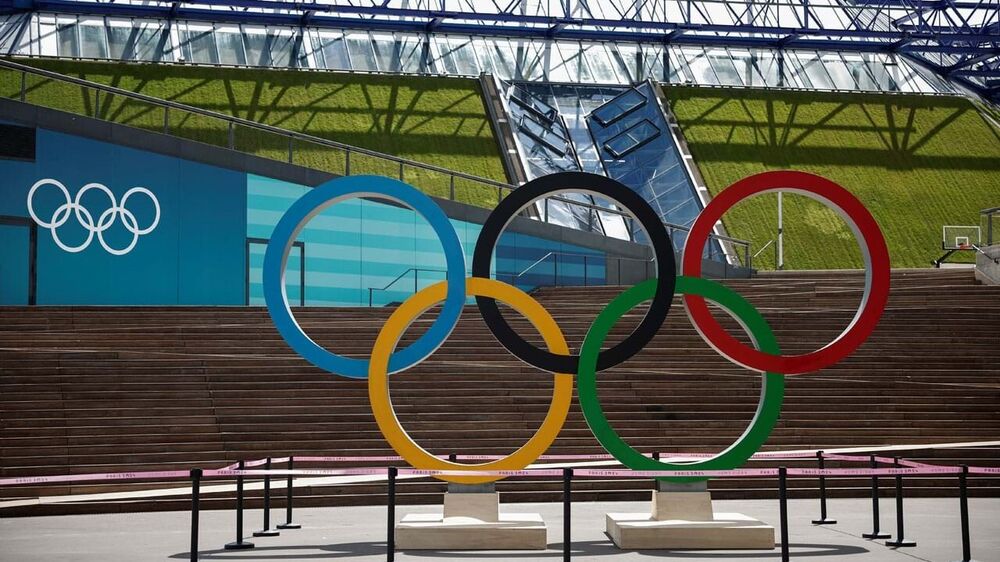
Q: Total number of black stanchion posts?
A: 13